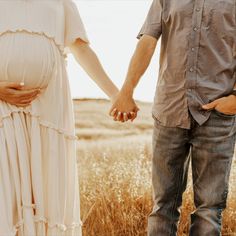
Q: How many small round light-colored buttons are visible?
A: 5